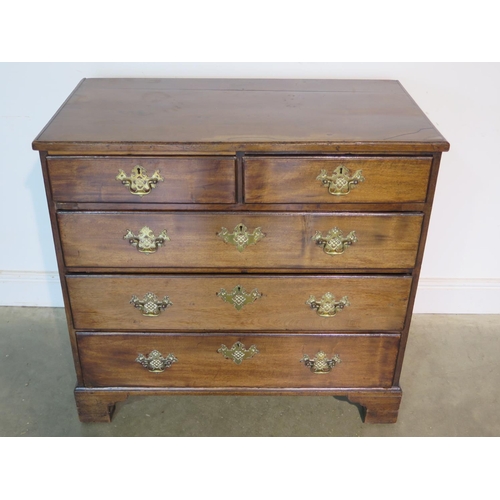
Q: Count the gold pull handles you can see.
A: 8